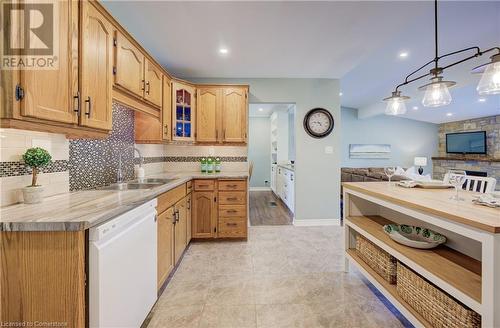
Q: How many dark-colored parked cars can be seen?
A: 0